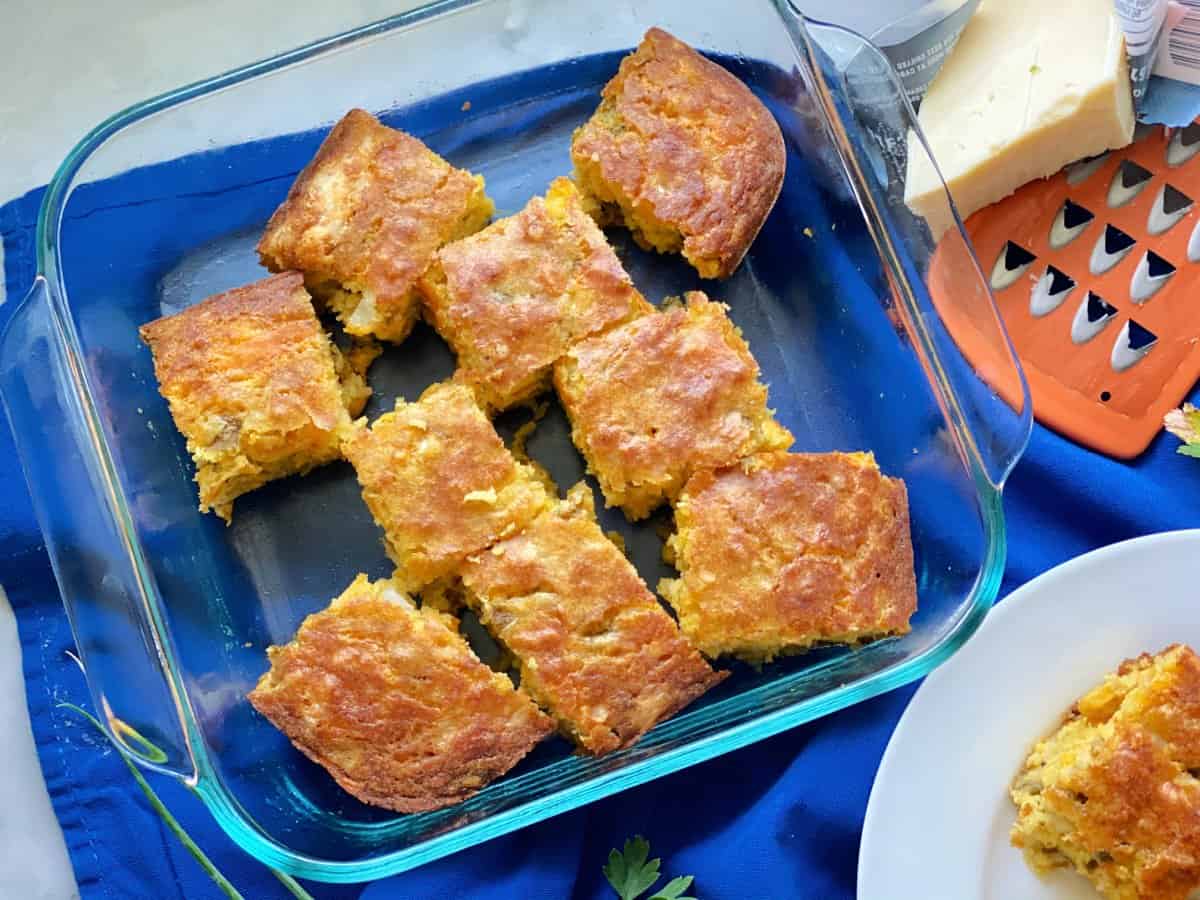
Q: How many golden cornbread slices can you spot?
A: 10